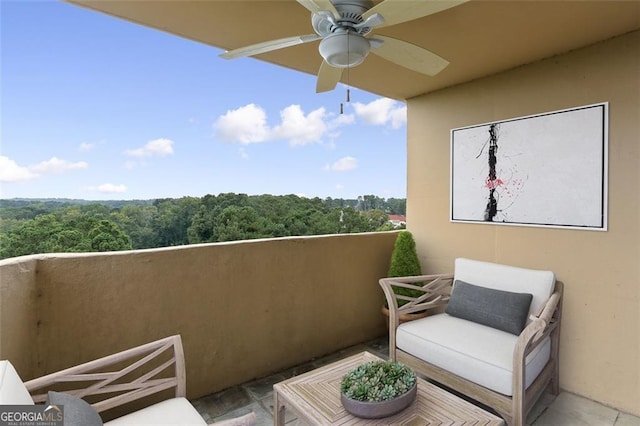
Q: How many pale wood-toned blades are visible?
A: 5